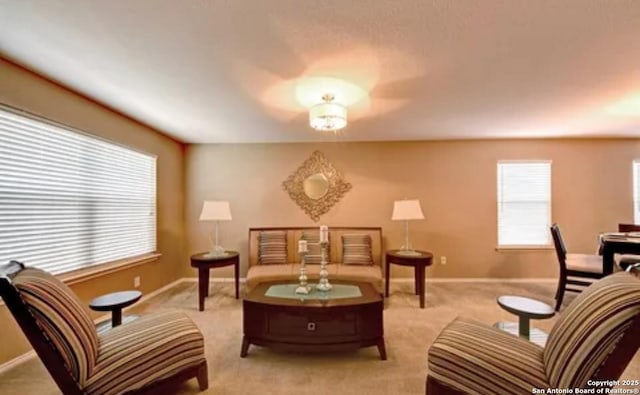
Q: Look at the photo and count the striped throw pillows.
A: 3